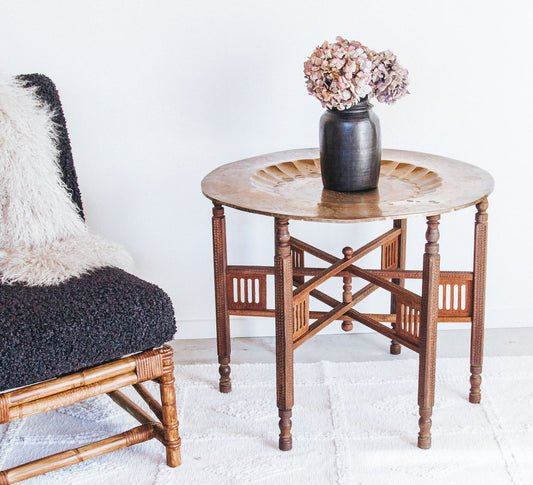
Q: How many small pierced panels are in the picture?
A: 6